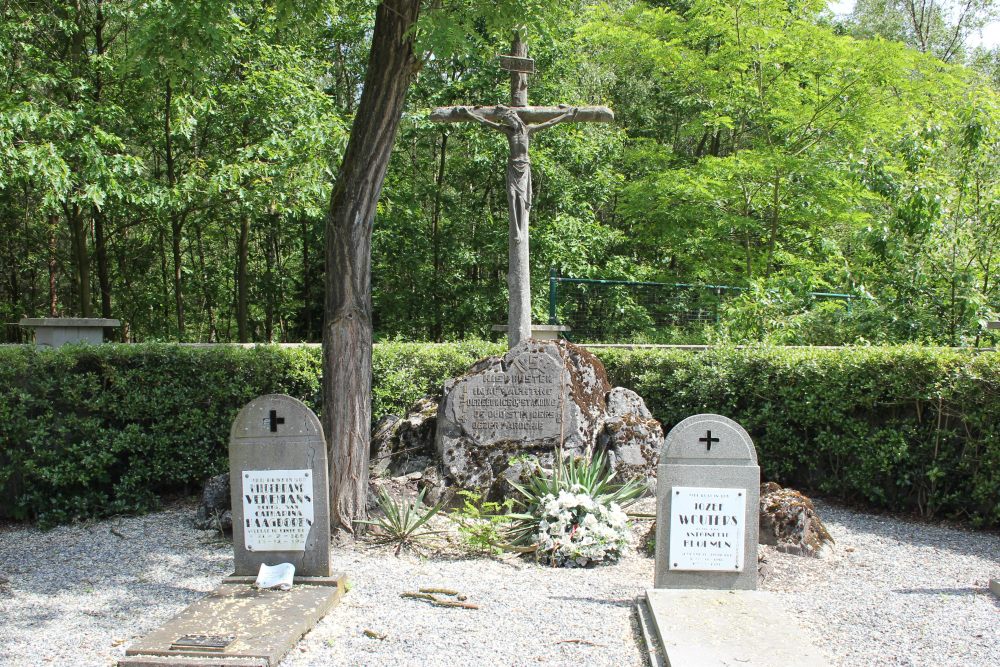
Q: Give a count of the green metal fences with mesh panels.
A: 1